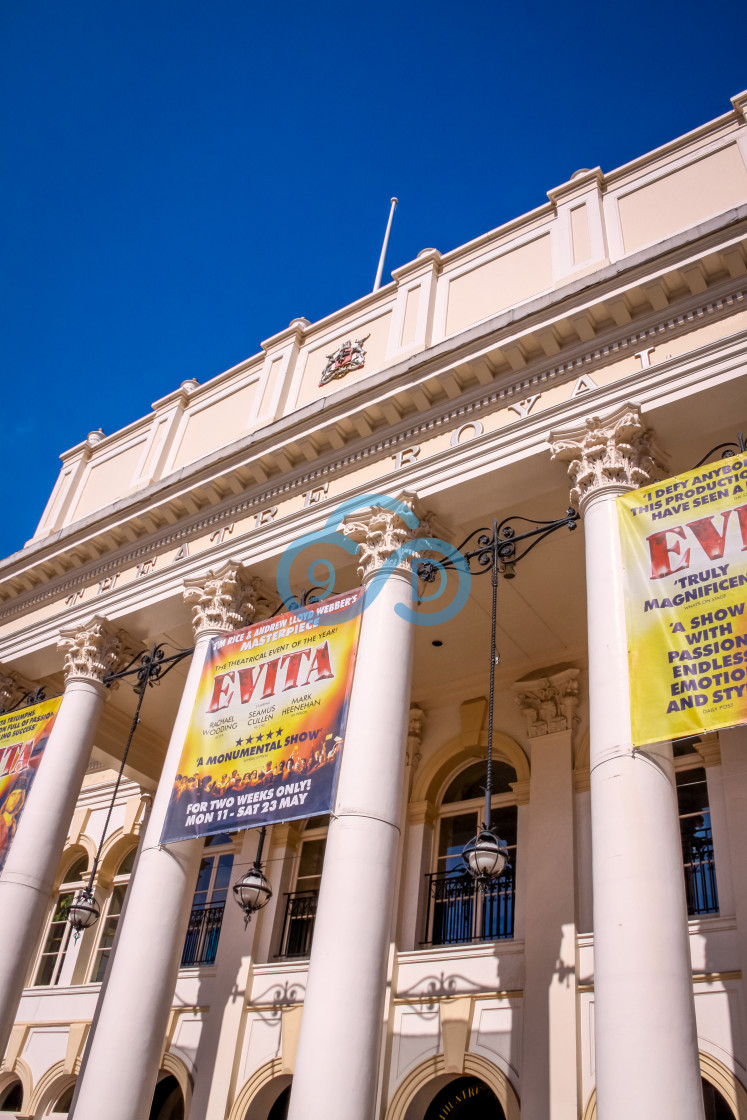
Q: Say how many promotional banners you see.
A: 3